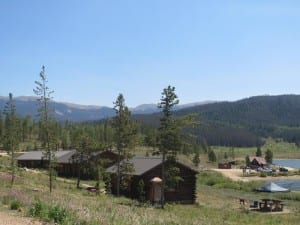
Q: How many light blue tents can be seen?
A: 1